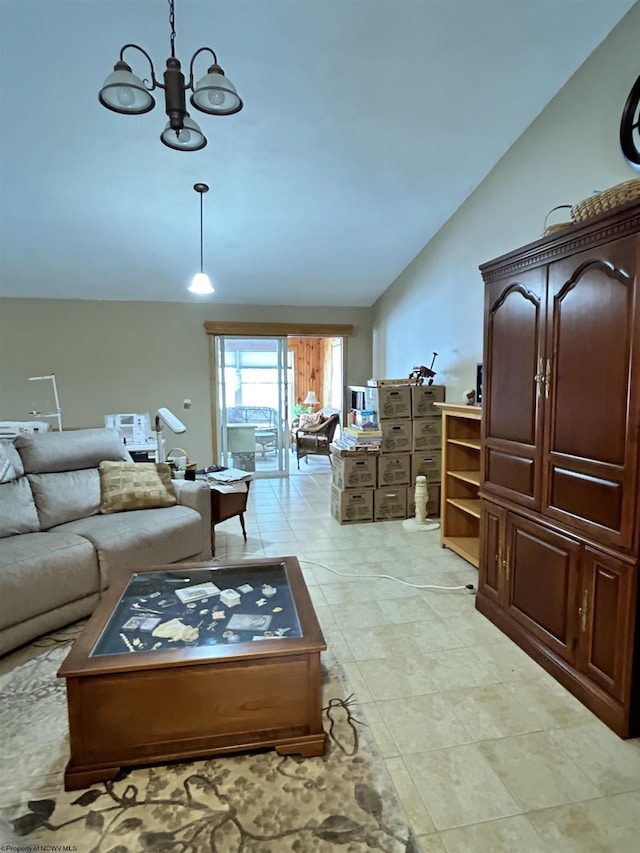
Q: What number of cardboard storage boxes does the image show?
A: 10